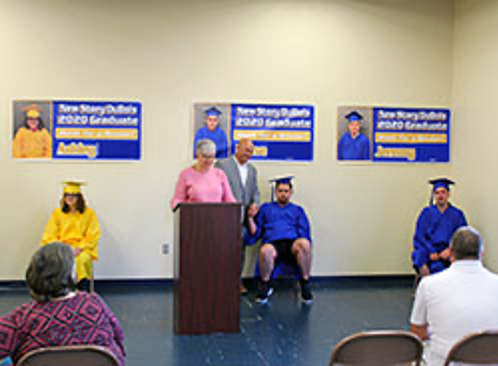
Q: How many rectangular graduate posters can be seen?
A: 3